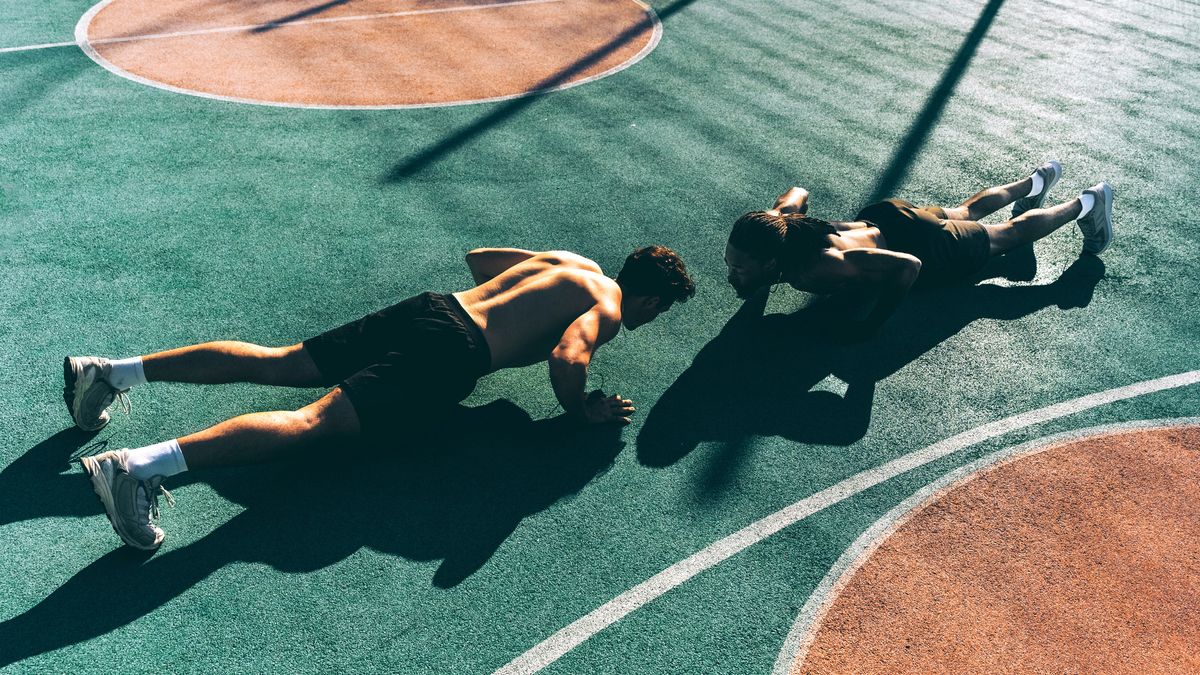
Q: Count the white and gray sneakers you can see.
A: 4